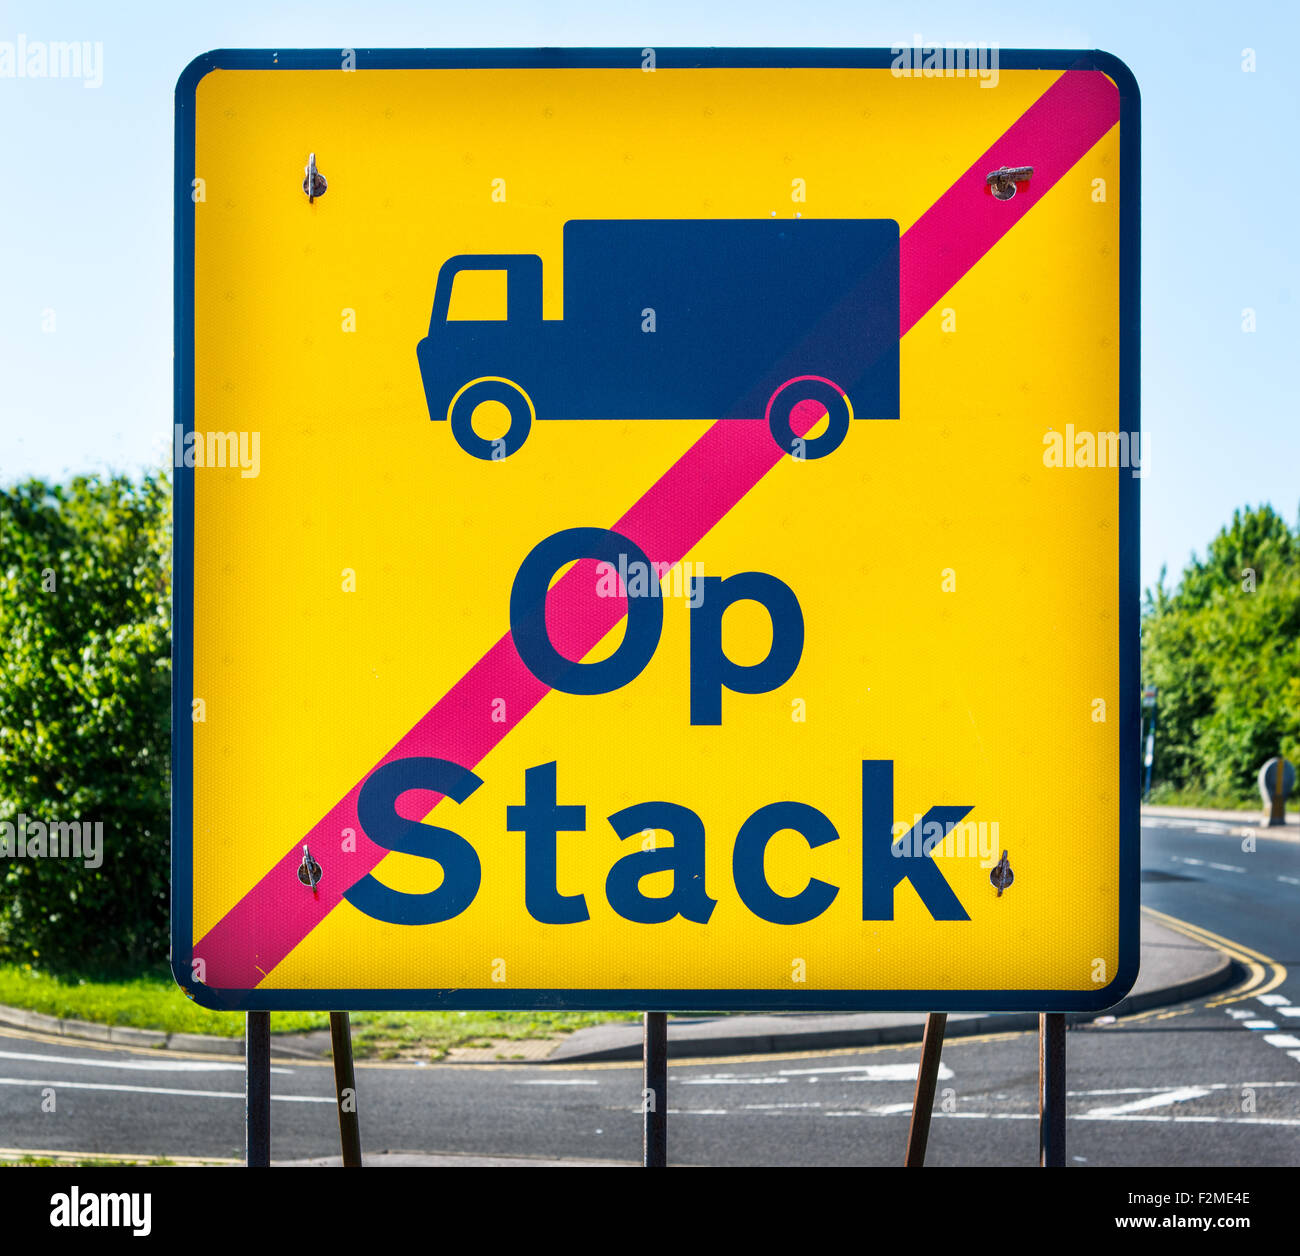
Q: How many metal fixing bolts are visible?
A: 4